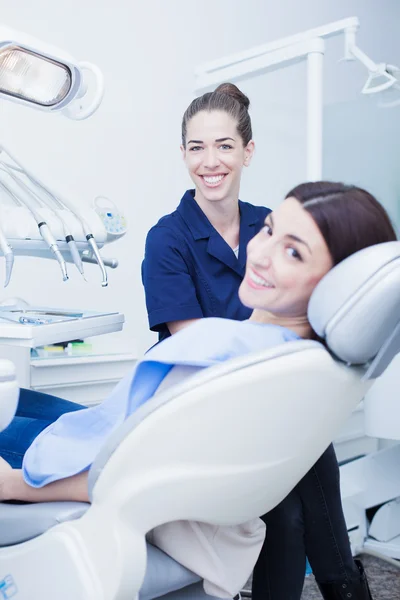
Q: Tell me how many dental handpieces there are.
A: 4